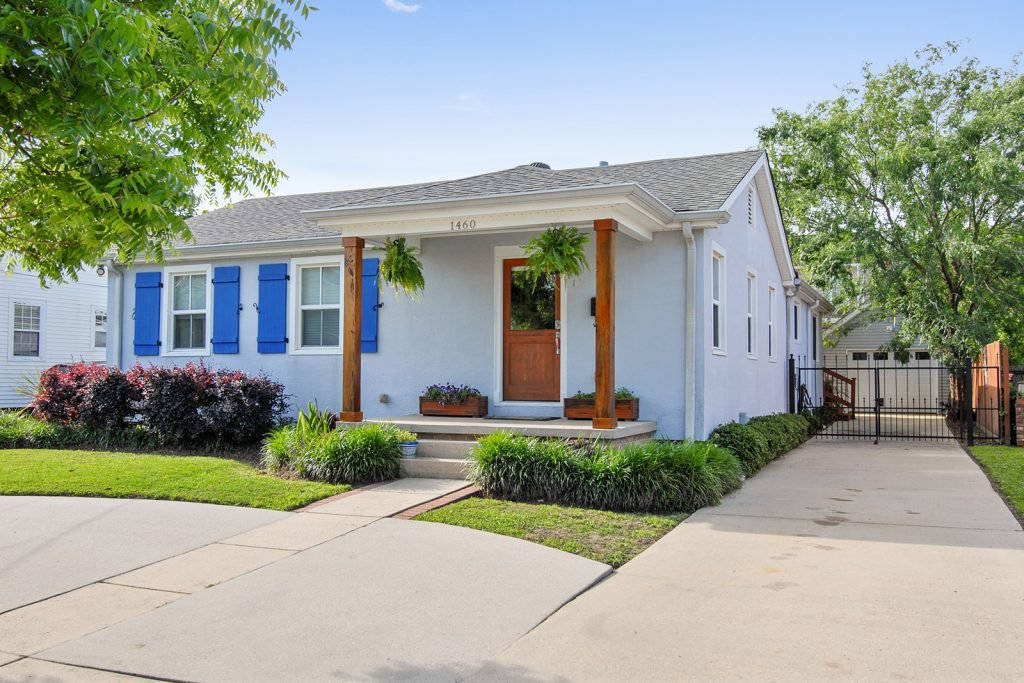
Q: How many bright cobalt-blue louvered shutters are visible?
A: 4